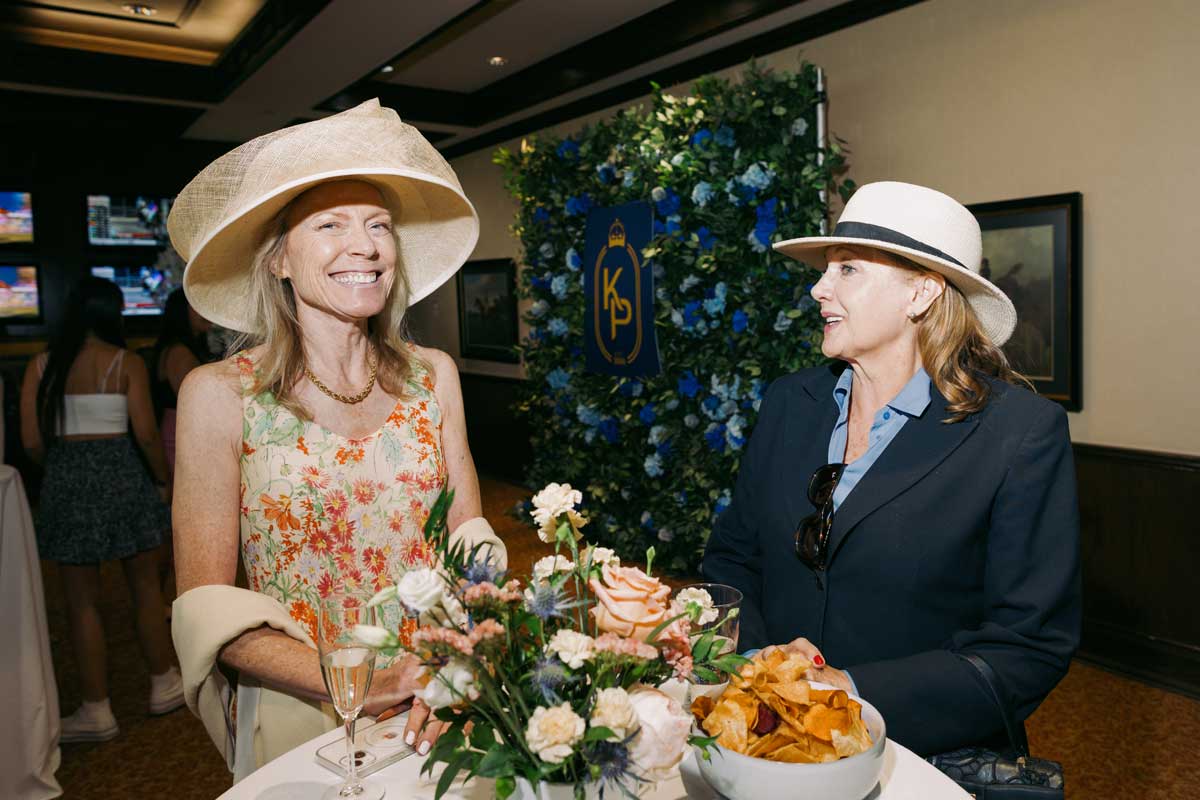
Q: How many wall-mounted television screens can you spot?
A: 4